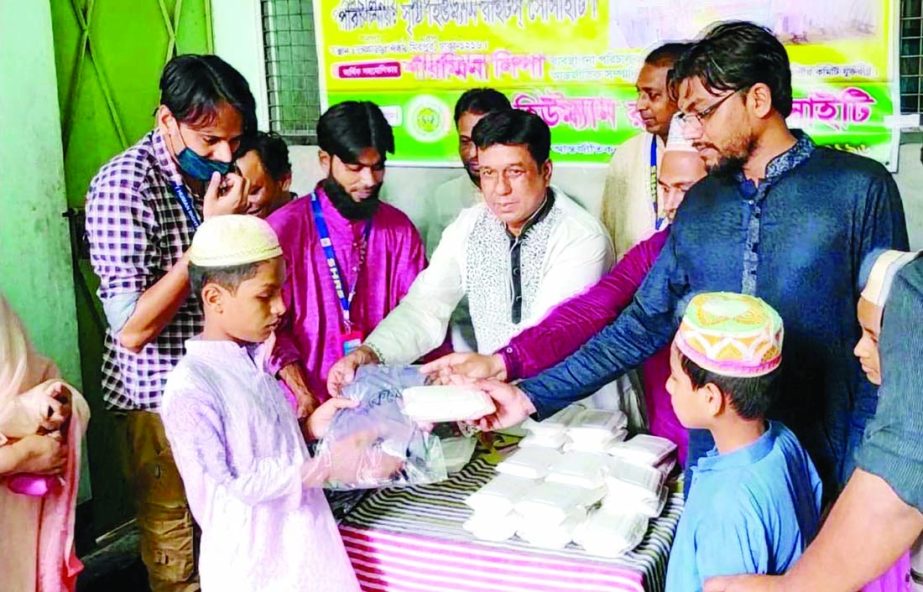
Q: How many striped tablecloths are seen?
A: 1